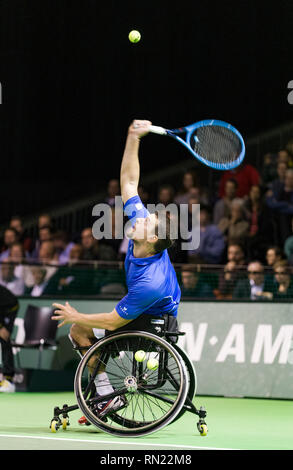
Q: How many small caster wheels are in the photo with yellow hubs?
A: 3